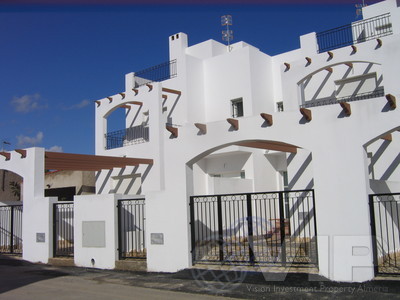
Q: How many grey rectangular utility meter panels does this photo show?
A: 3